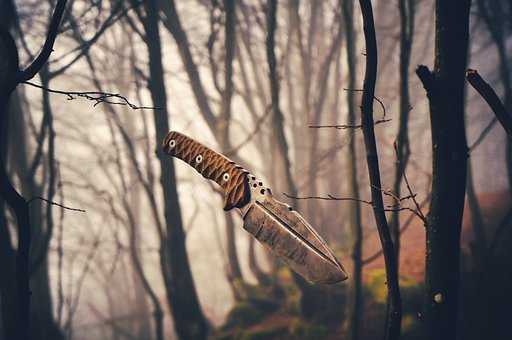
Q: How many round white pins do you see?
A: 3